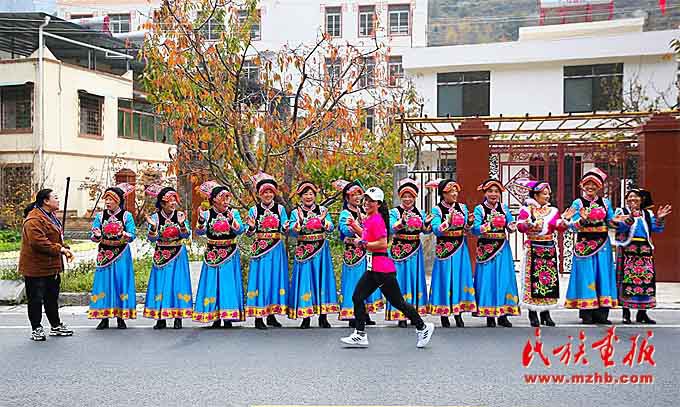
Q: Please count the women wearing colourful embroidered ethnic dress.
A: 12